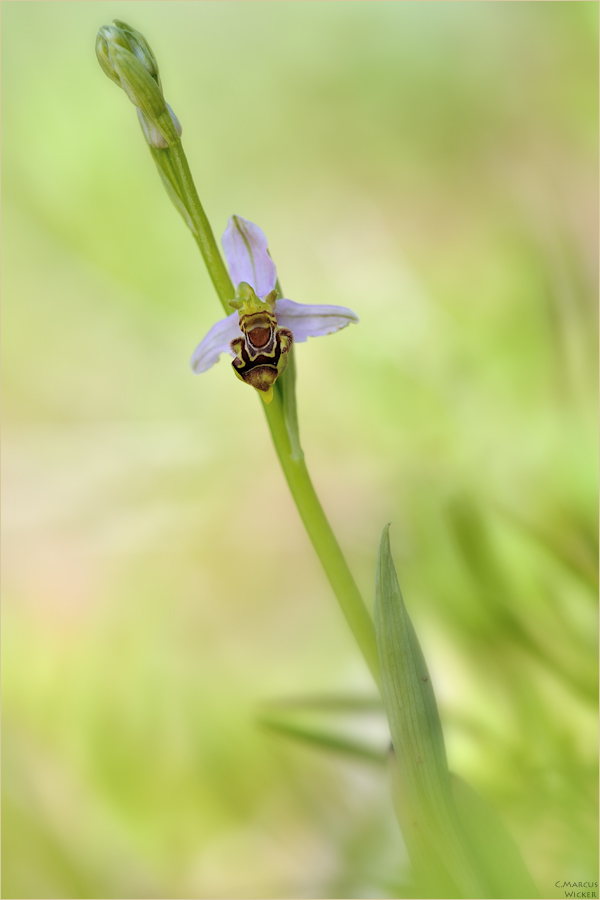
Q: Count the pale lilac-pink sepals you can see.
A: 3